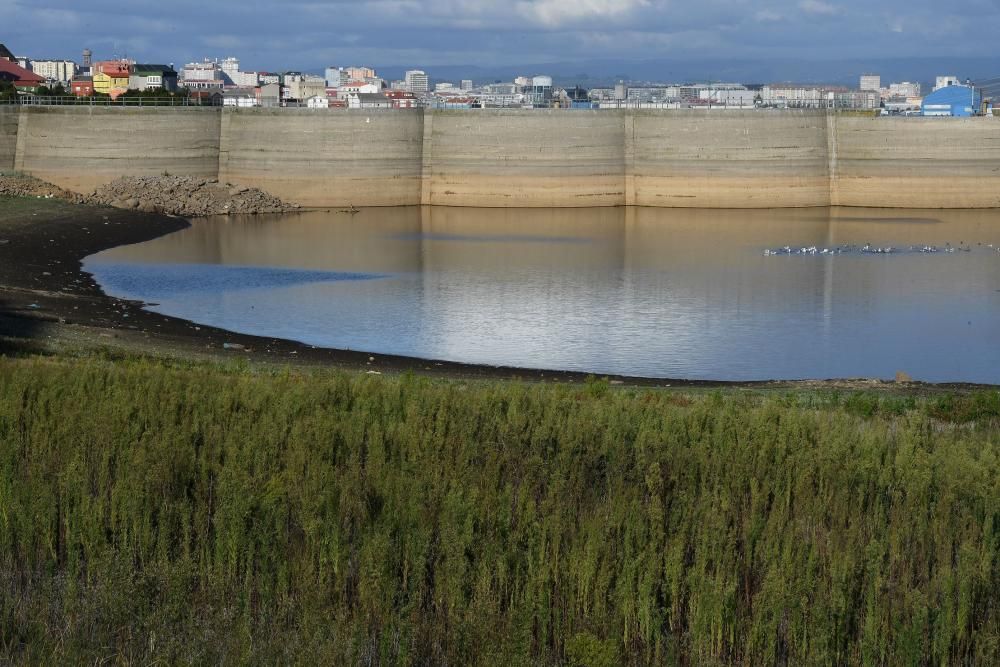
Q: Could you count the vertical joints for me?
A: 5